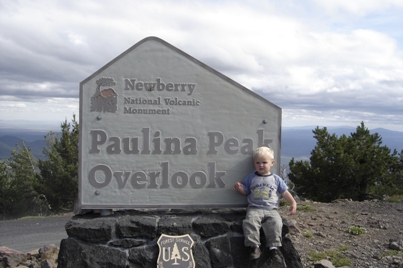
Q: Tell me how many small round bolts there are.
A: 3